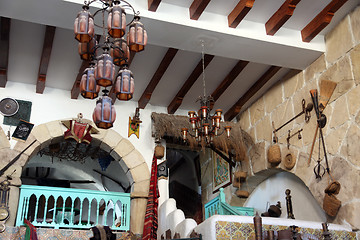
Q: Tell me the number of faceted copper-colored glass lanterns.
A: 9